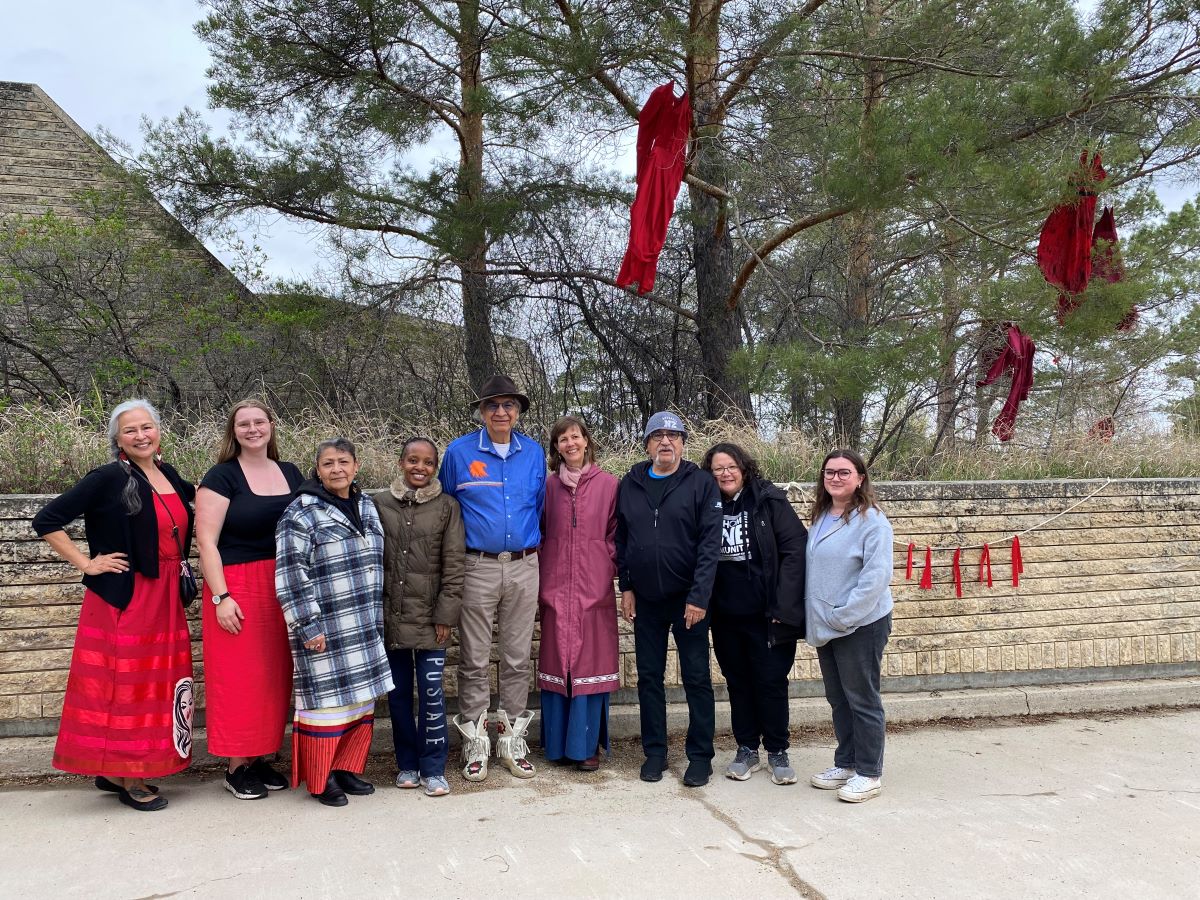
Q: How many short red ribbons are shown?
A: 5